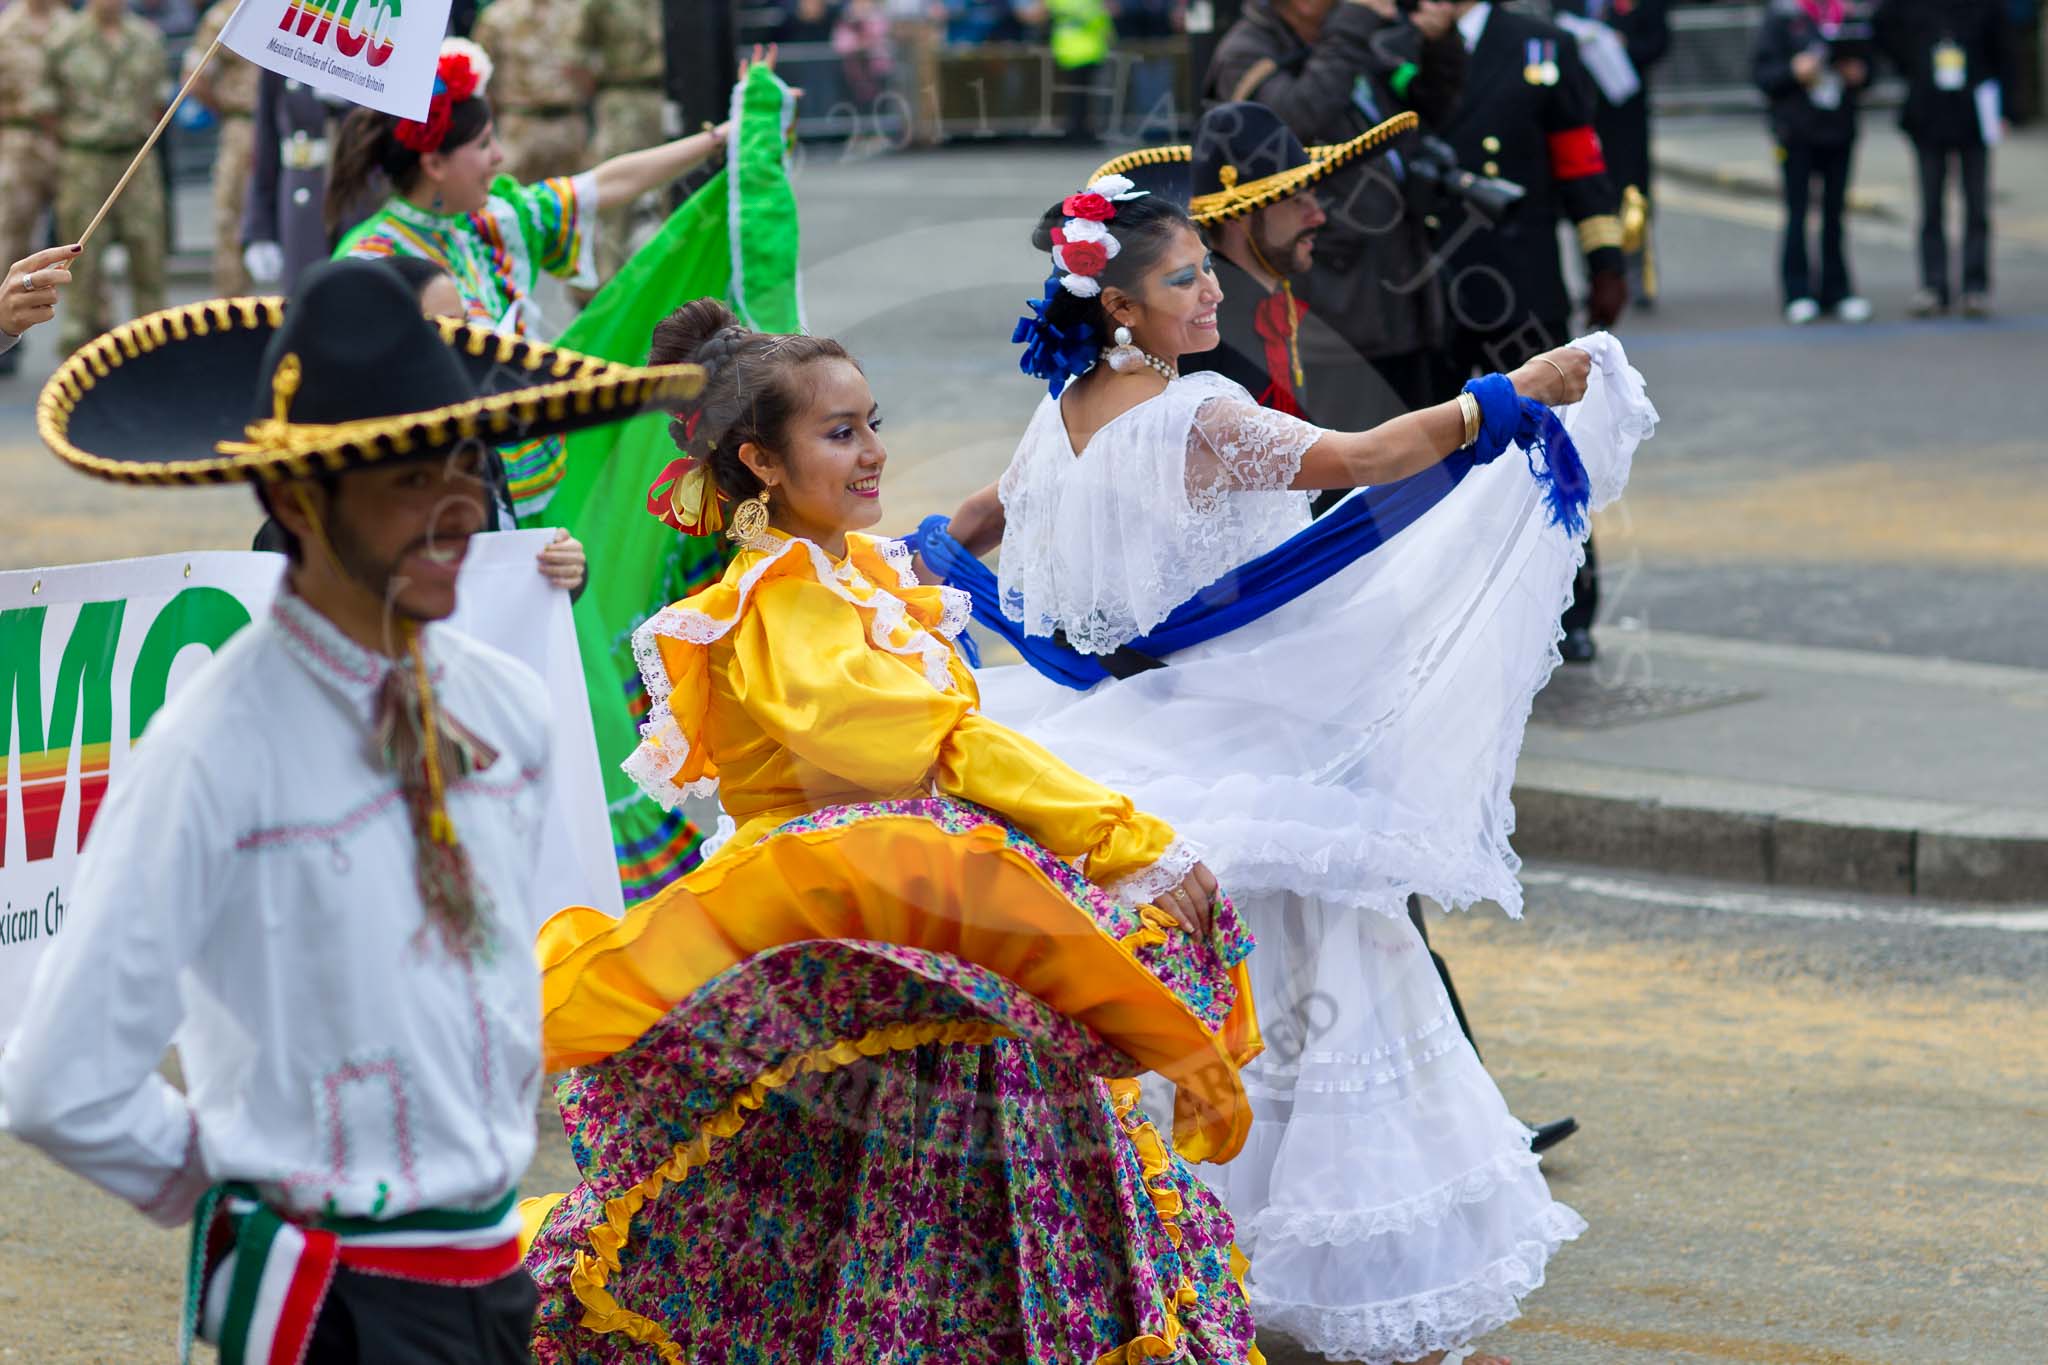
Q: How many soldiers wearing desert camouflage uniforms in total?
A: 5